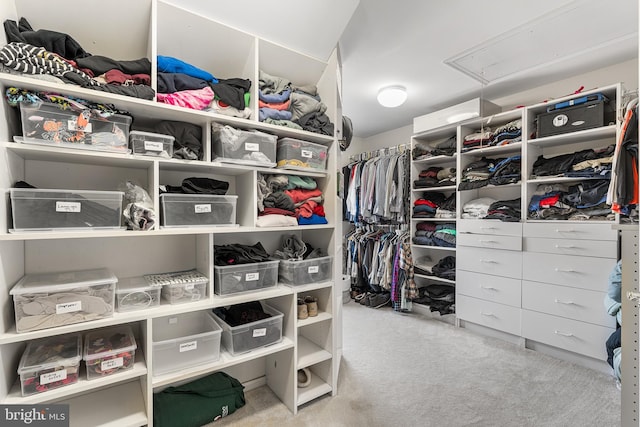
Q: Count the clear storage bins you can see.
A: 15